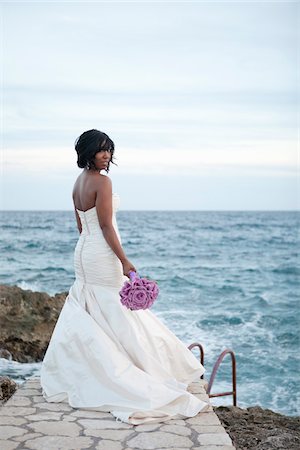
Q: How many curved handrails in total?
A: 2